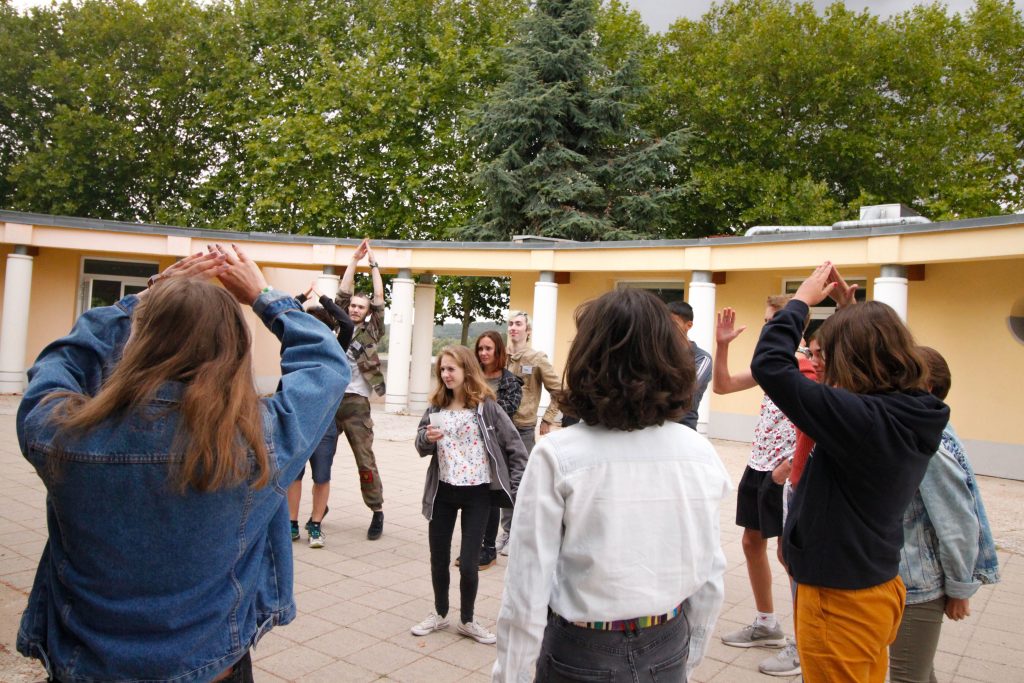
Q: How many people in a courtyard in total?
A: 12